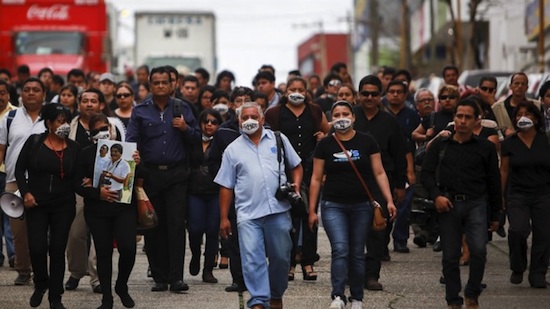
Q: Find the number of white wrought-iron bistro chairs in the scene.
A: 0